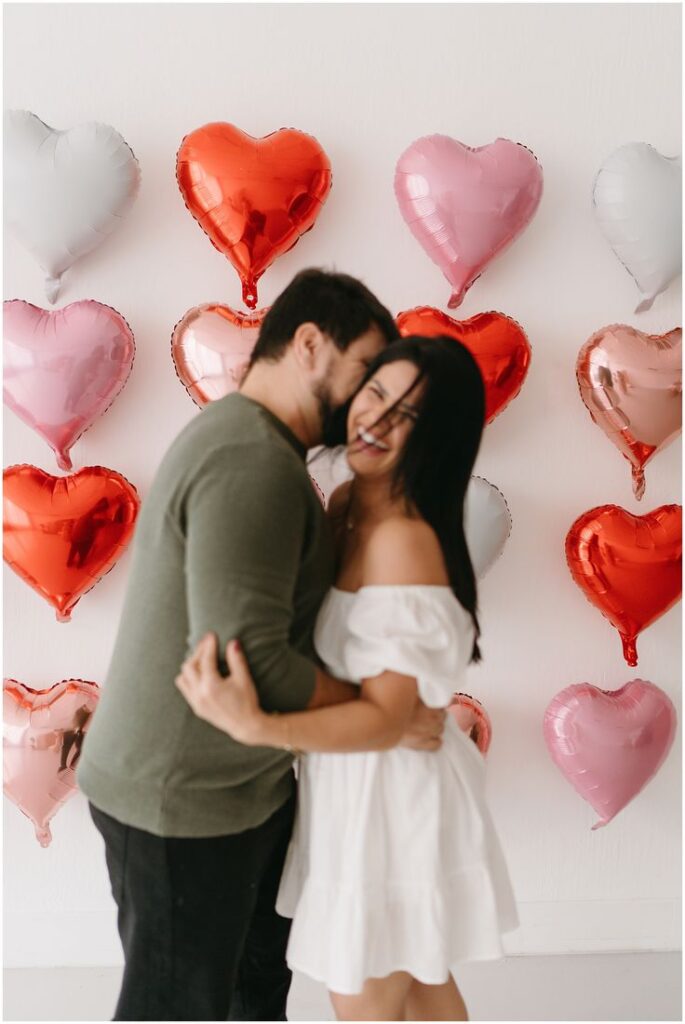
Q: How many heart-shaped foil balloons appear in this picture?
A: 15